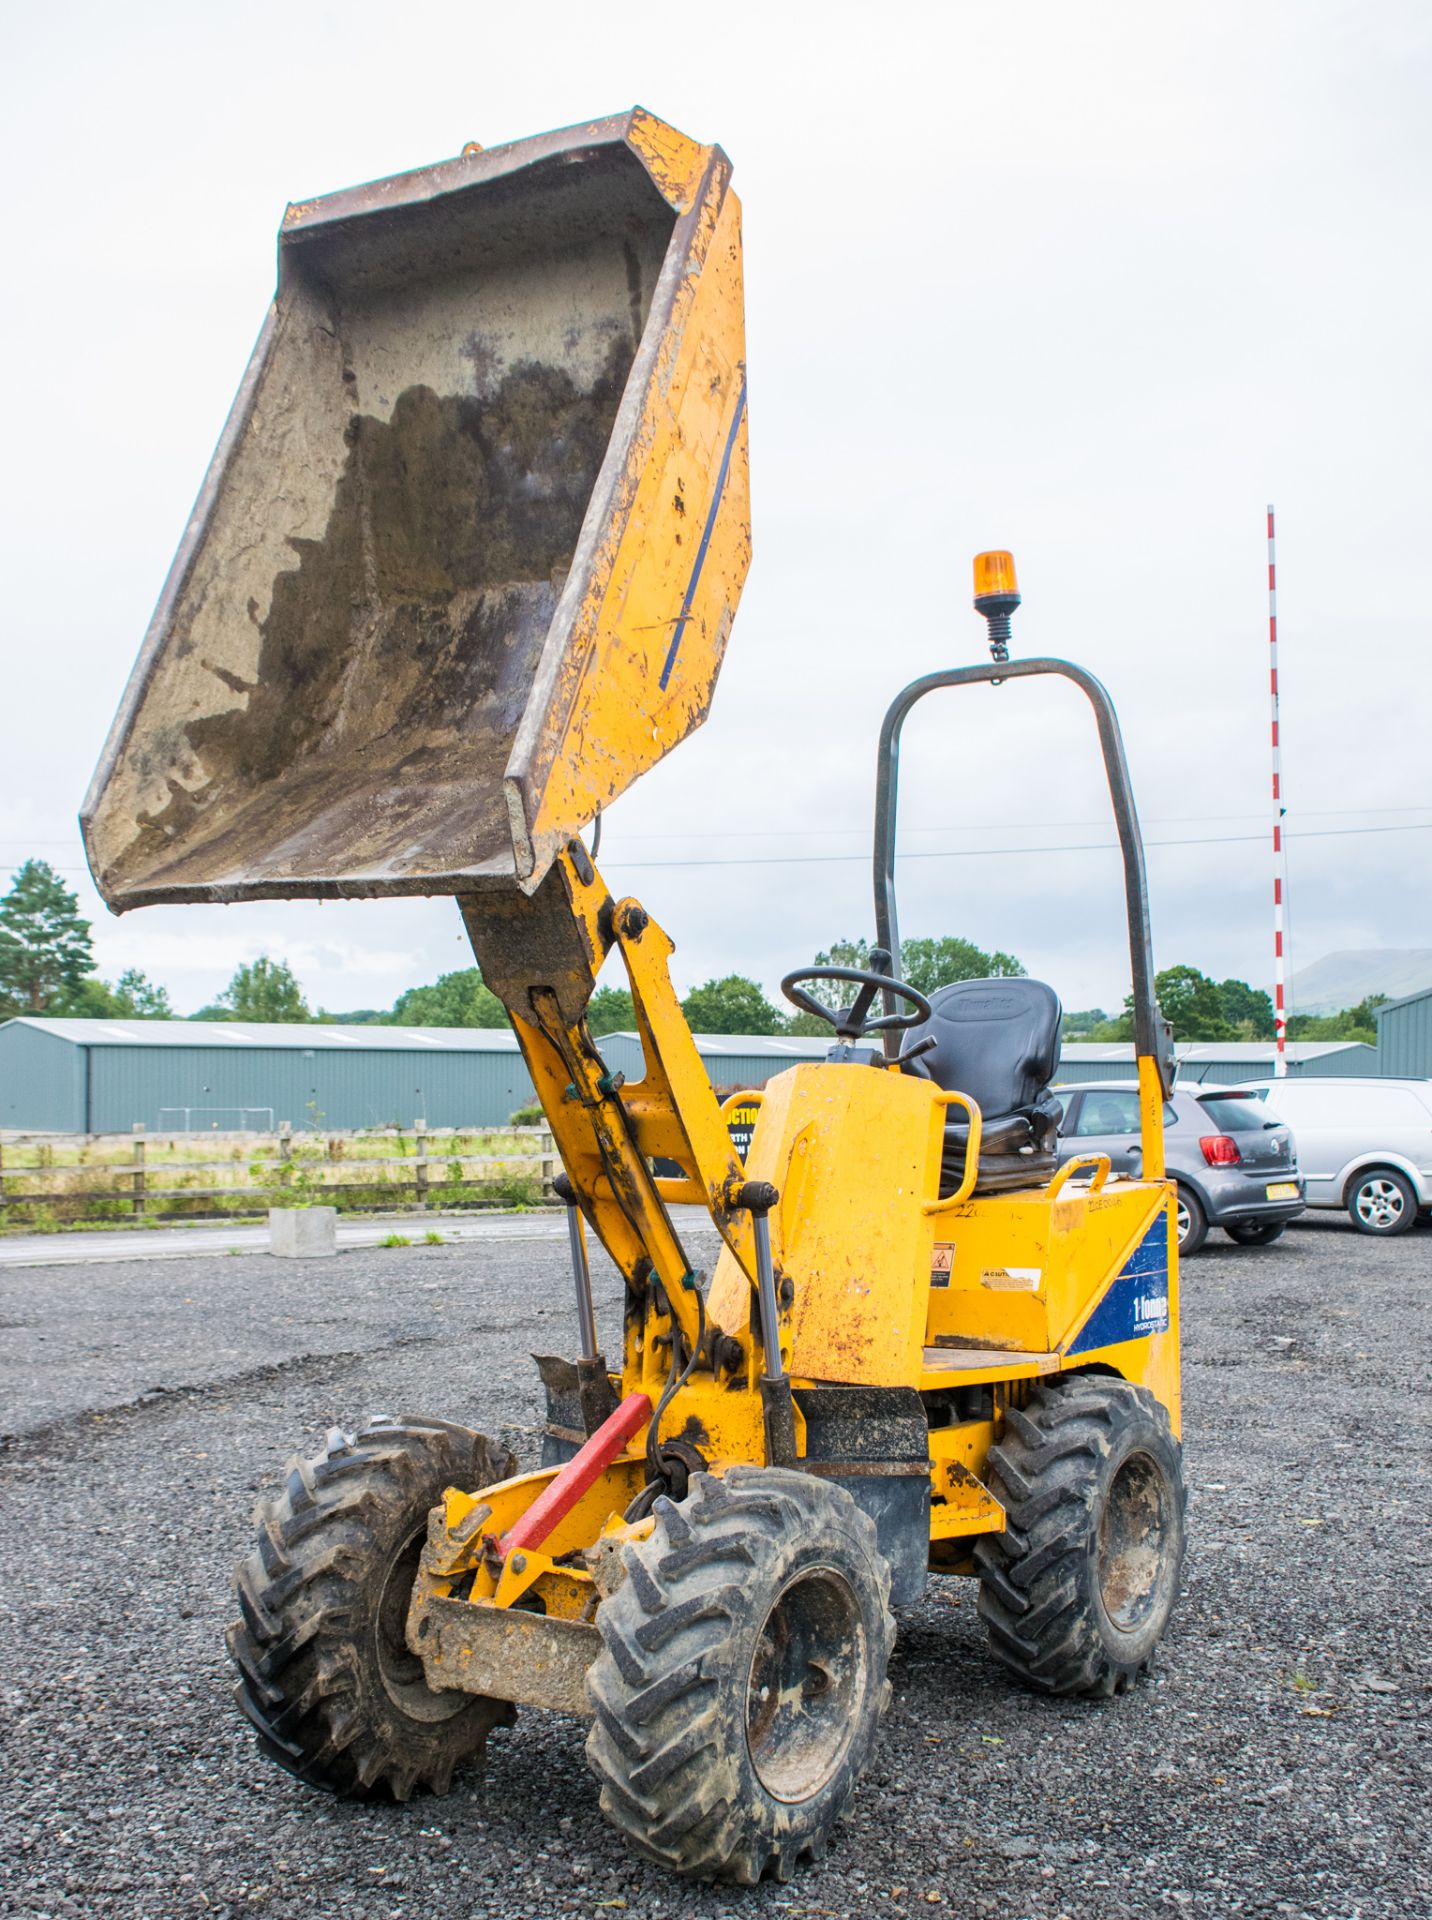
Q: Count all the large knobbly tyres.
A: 3